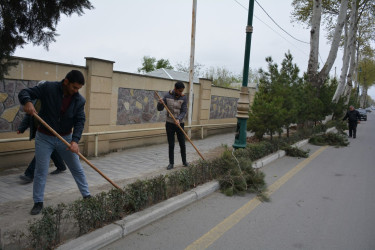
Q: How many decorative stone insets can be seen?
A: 3